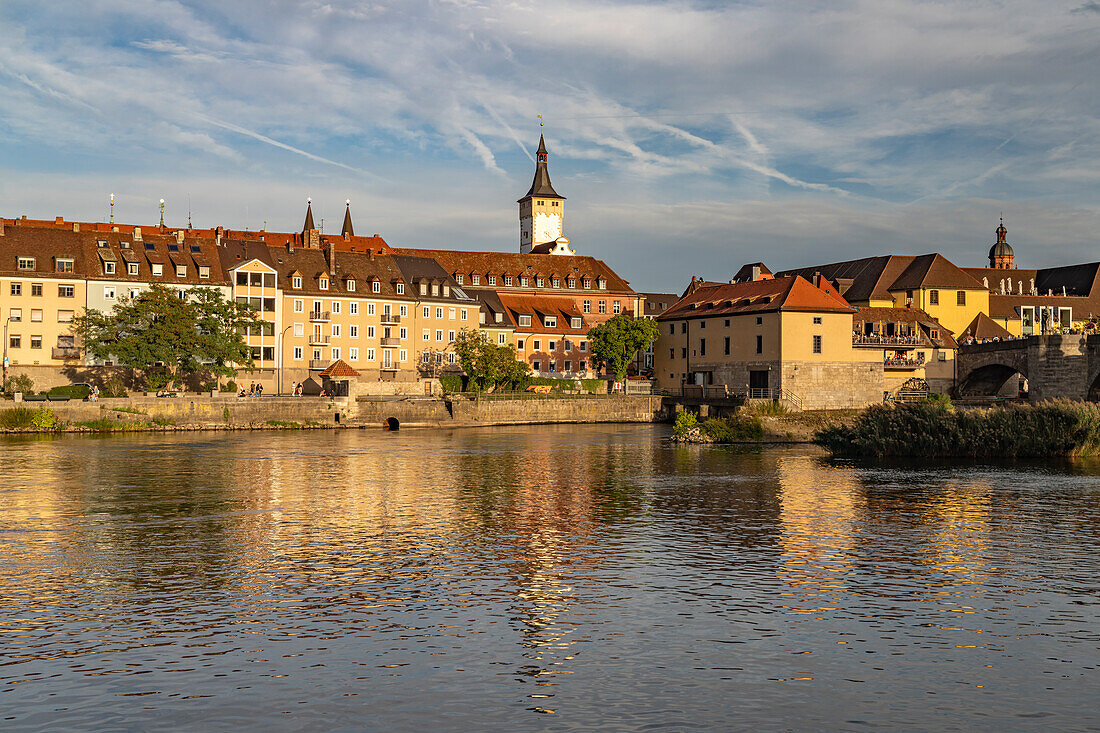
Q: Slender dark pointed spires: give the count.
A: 3